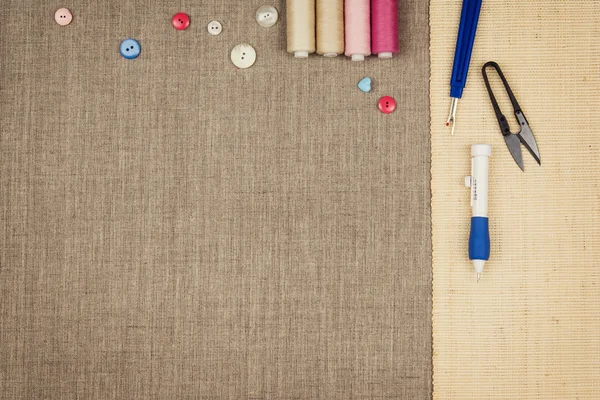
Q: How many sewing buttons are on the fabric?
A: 8